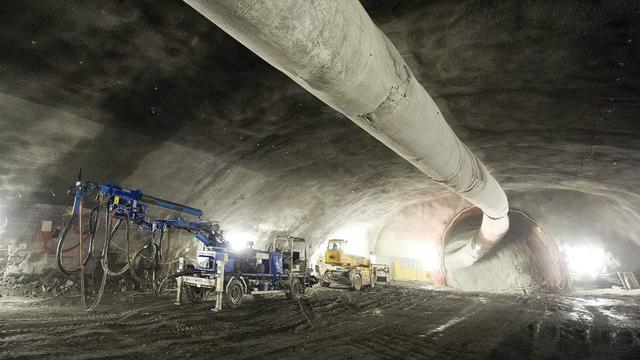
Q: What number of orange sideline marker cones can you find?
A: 0